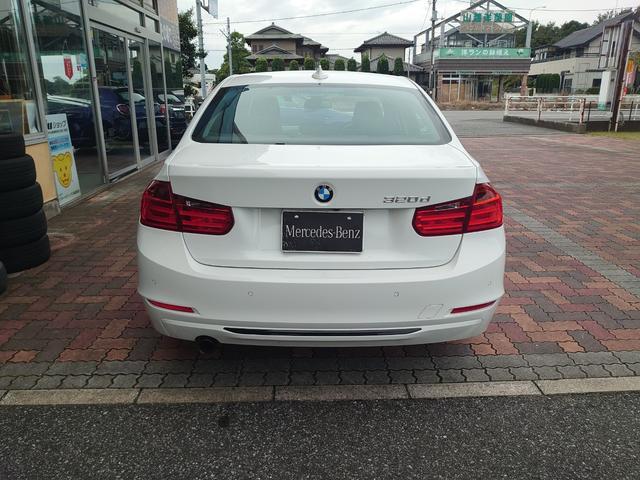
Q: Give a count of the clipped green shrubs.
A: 10